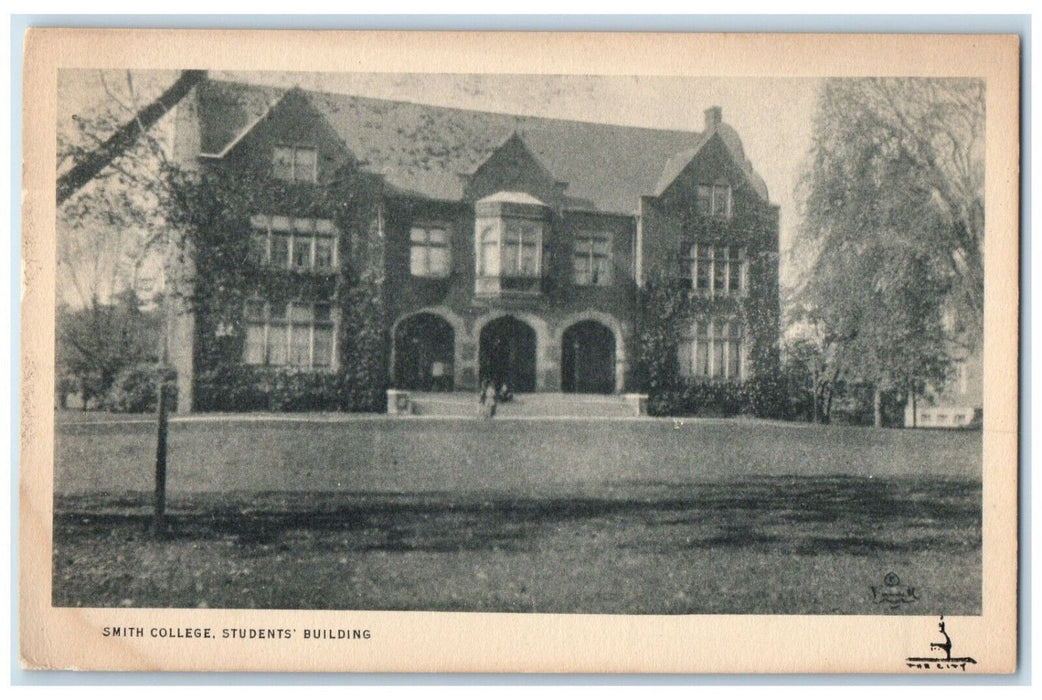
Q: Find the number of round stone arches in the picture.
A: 3